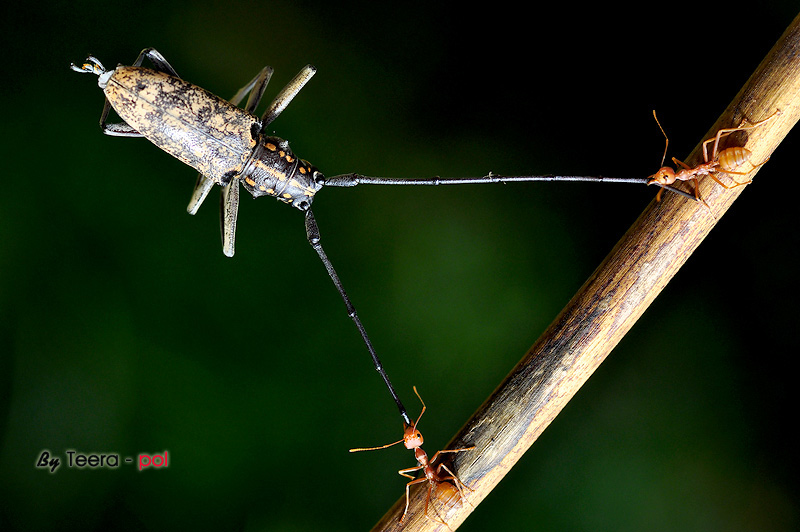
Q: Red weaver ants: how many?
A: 2